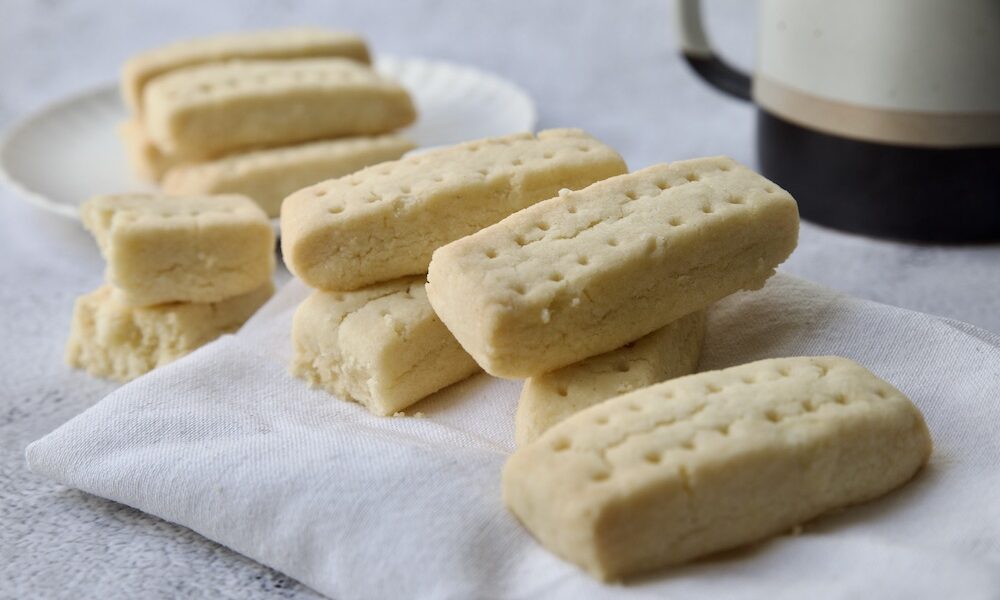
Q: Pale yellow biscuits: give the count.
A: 11